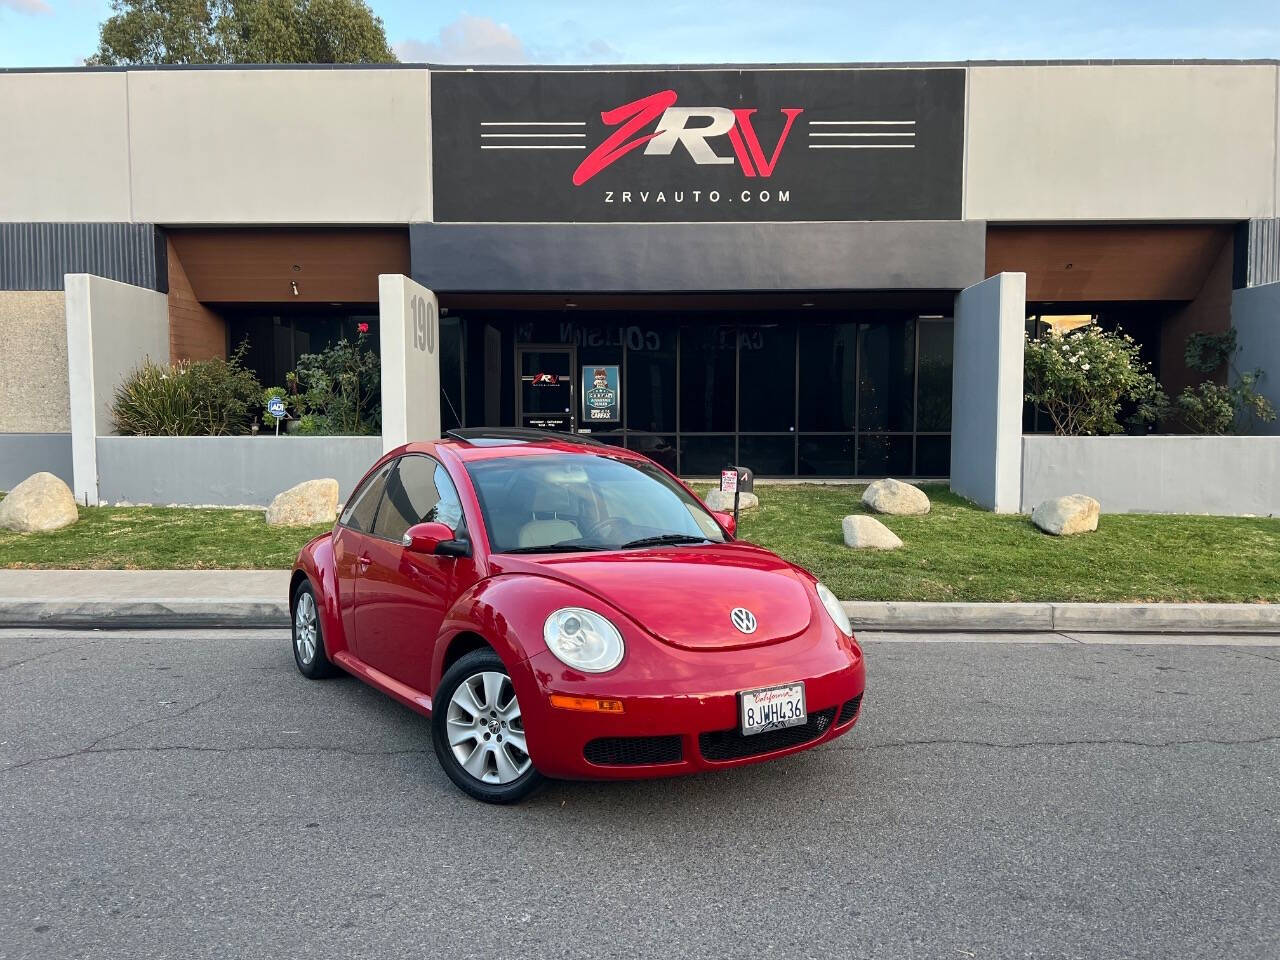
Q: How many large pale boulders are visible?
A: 6